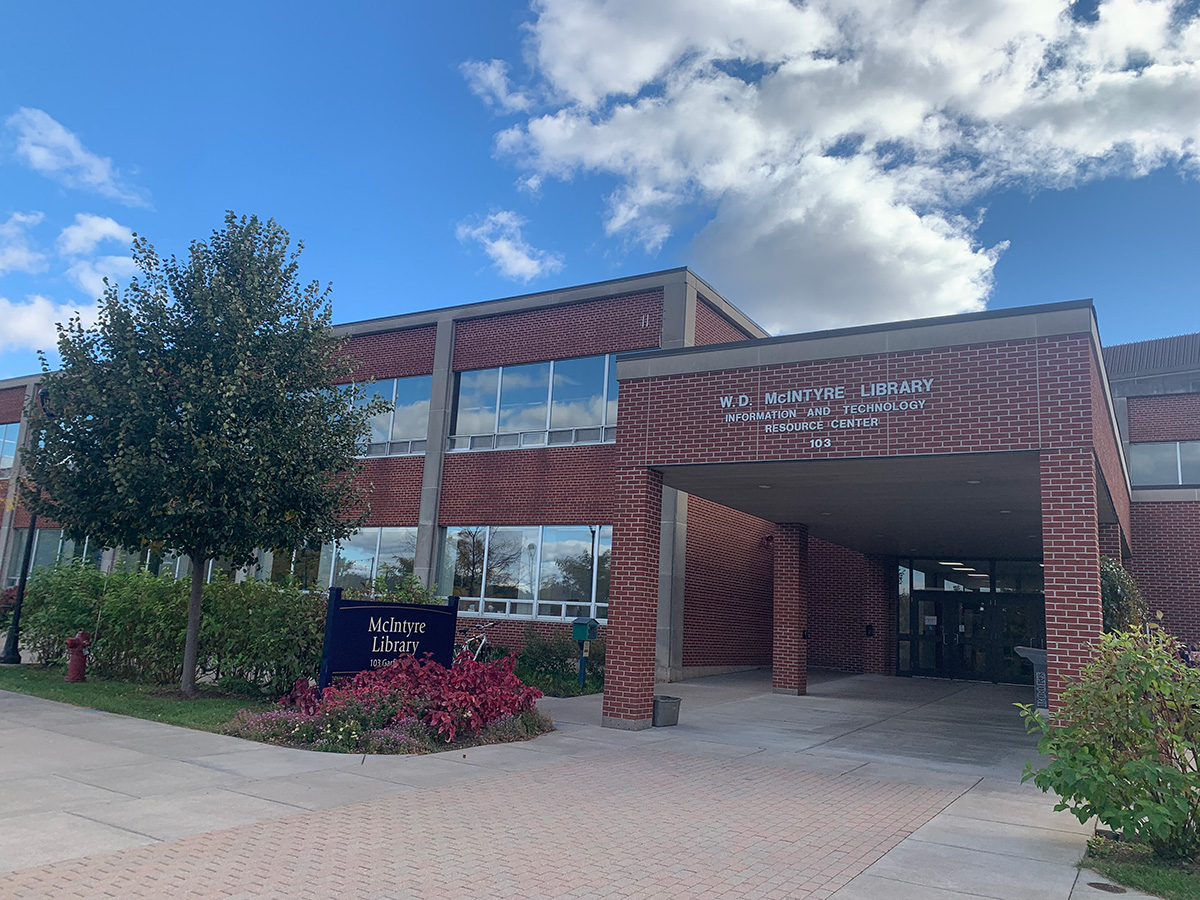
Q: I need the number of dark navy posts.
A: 2